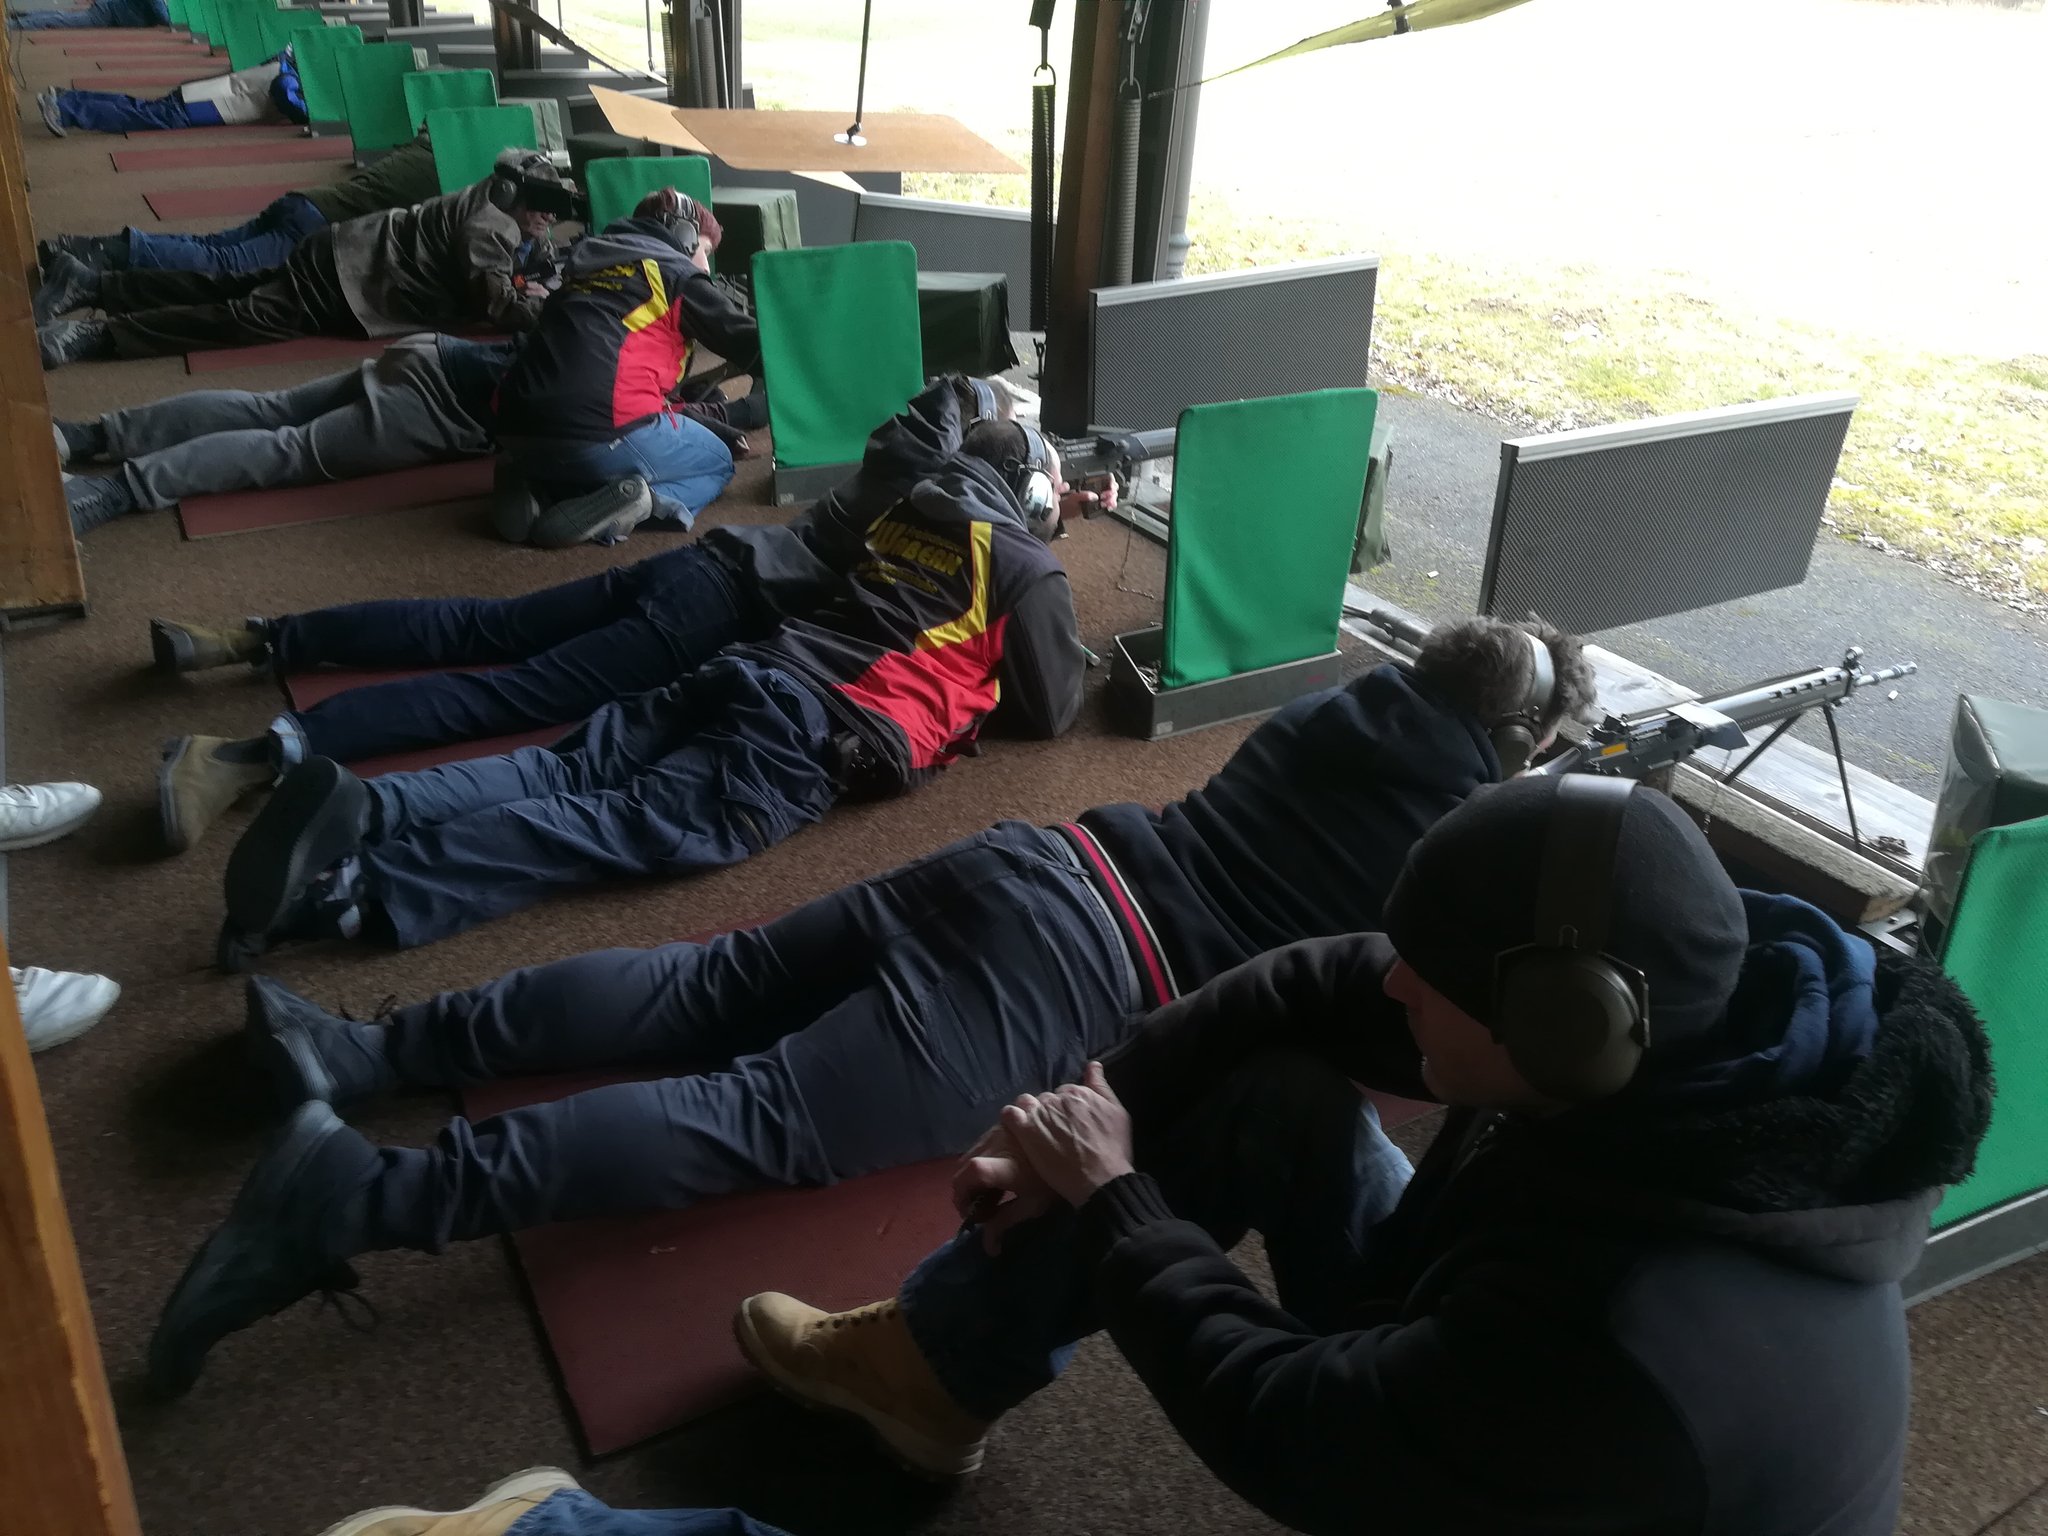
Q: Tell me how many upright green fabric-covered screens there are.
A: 13